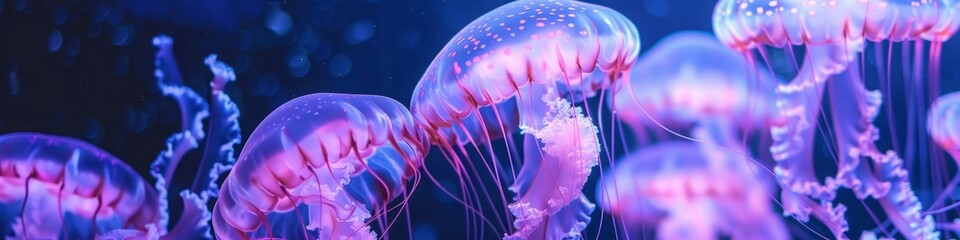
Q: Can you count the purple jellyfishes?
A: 7